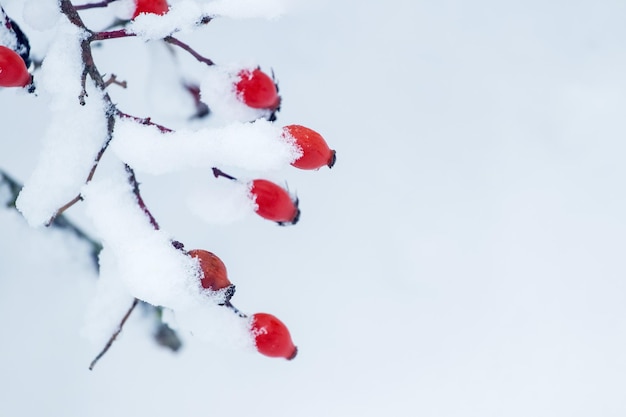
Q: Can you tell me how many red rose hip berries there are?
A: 7